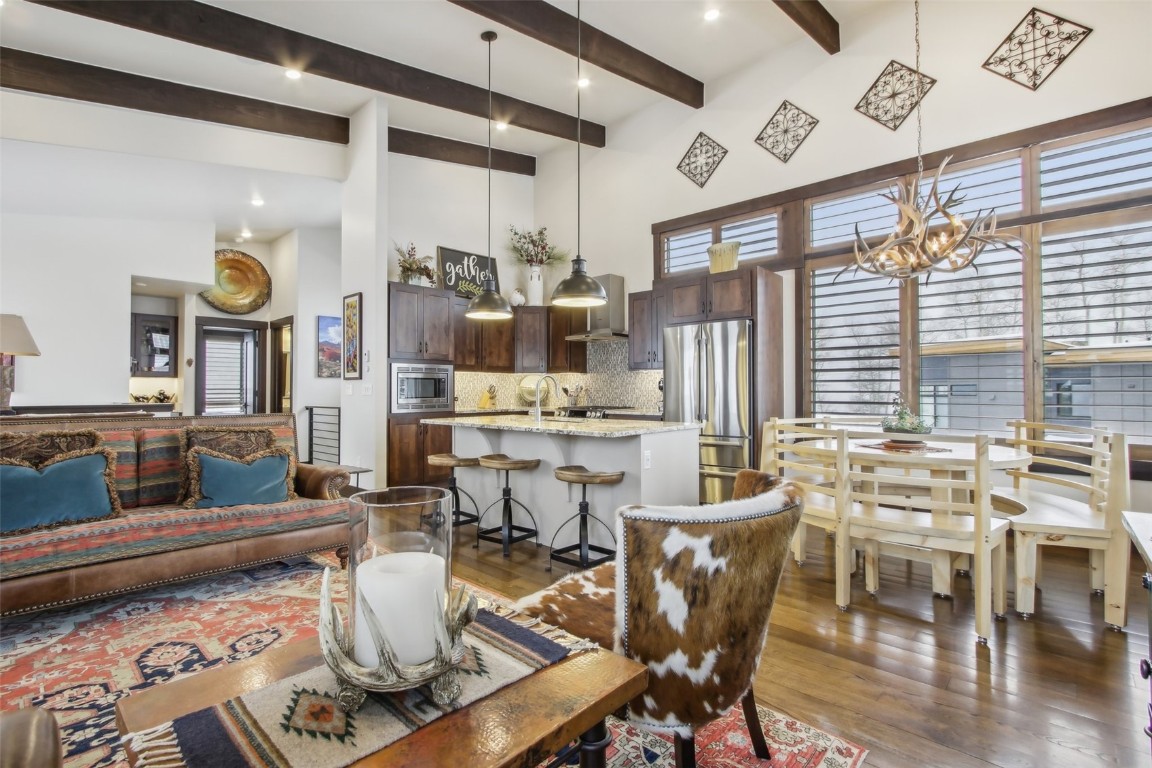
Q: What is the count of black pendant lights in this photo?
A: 2